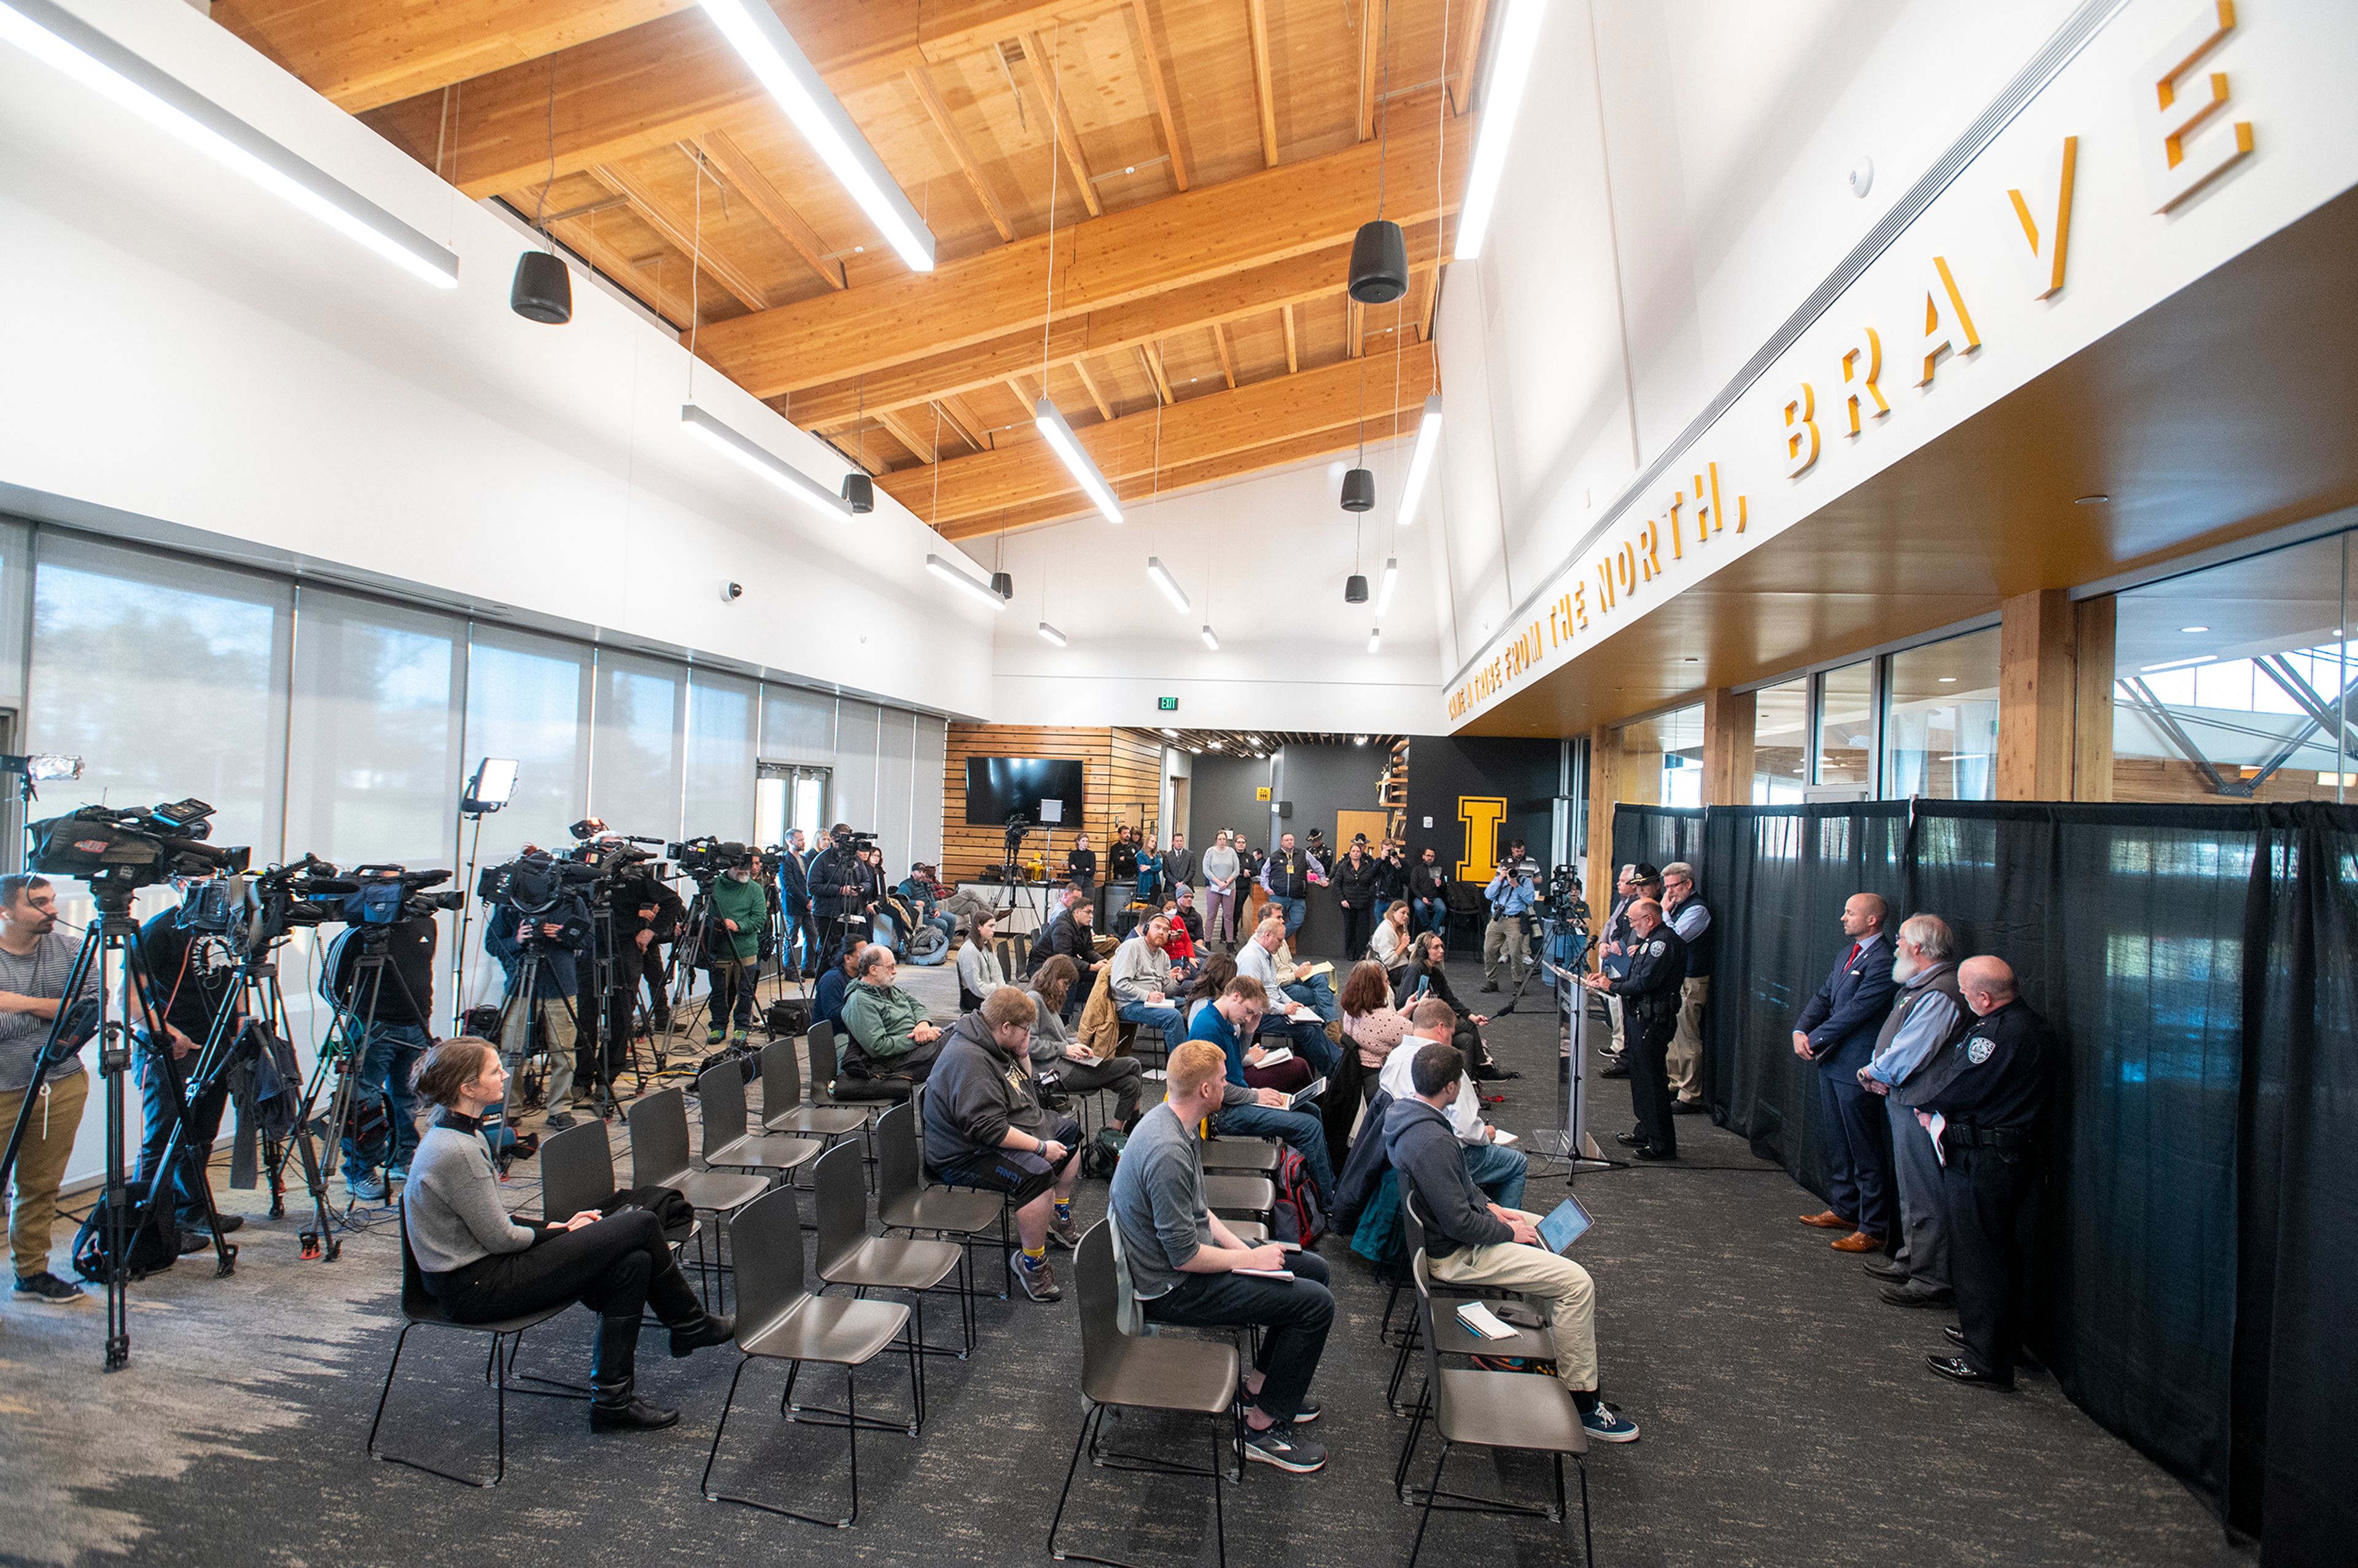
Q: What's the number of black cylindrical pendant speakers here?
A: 6